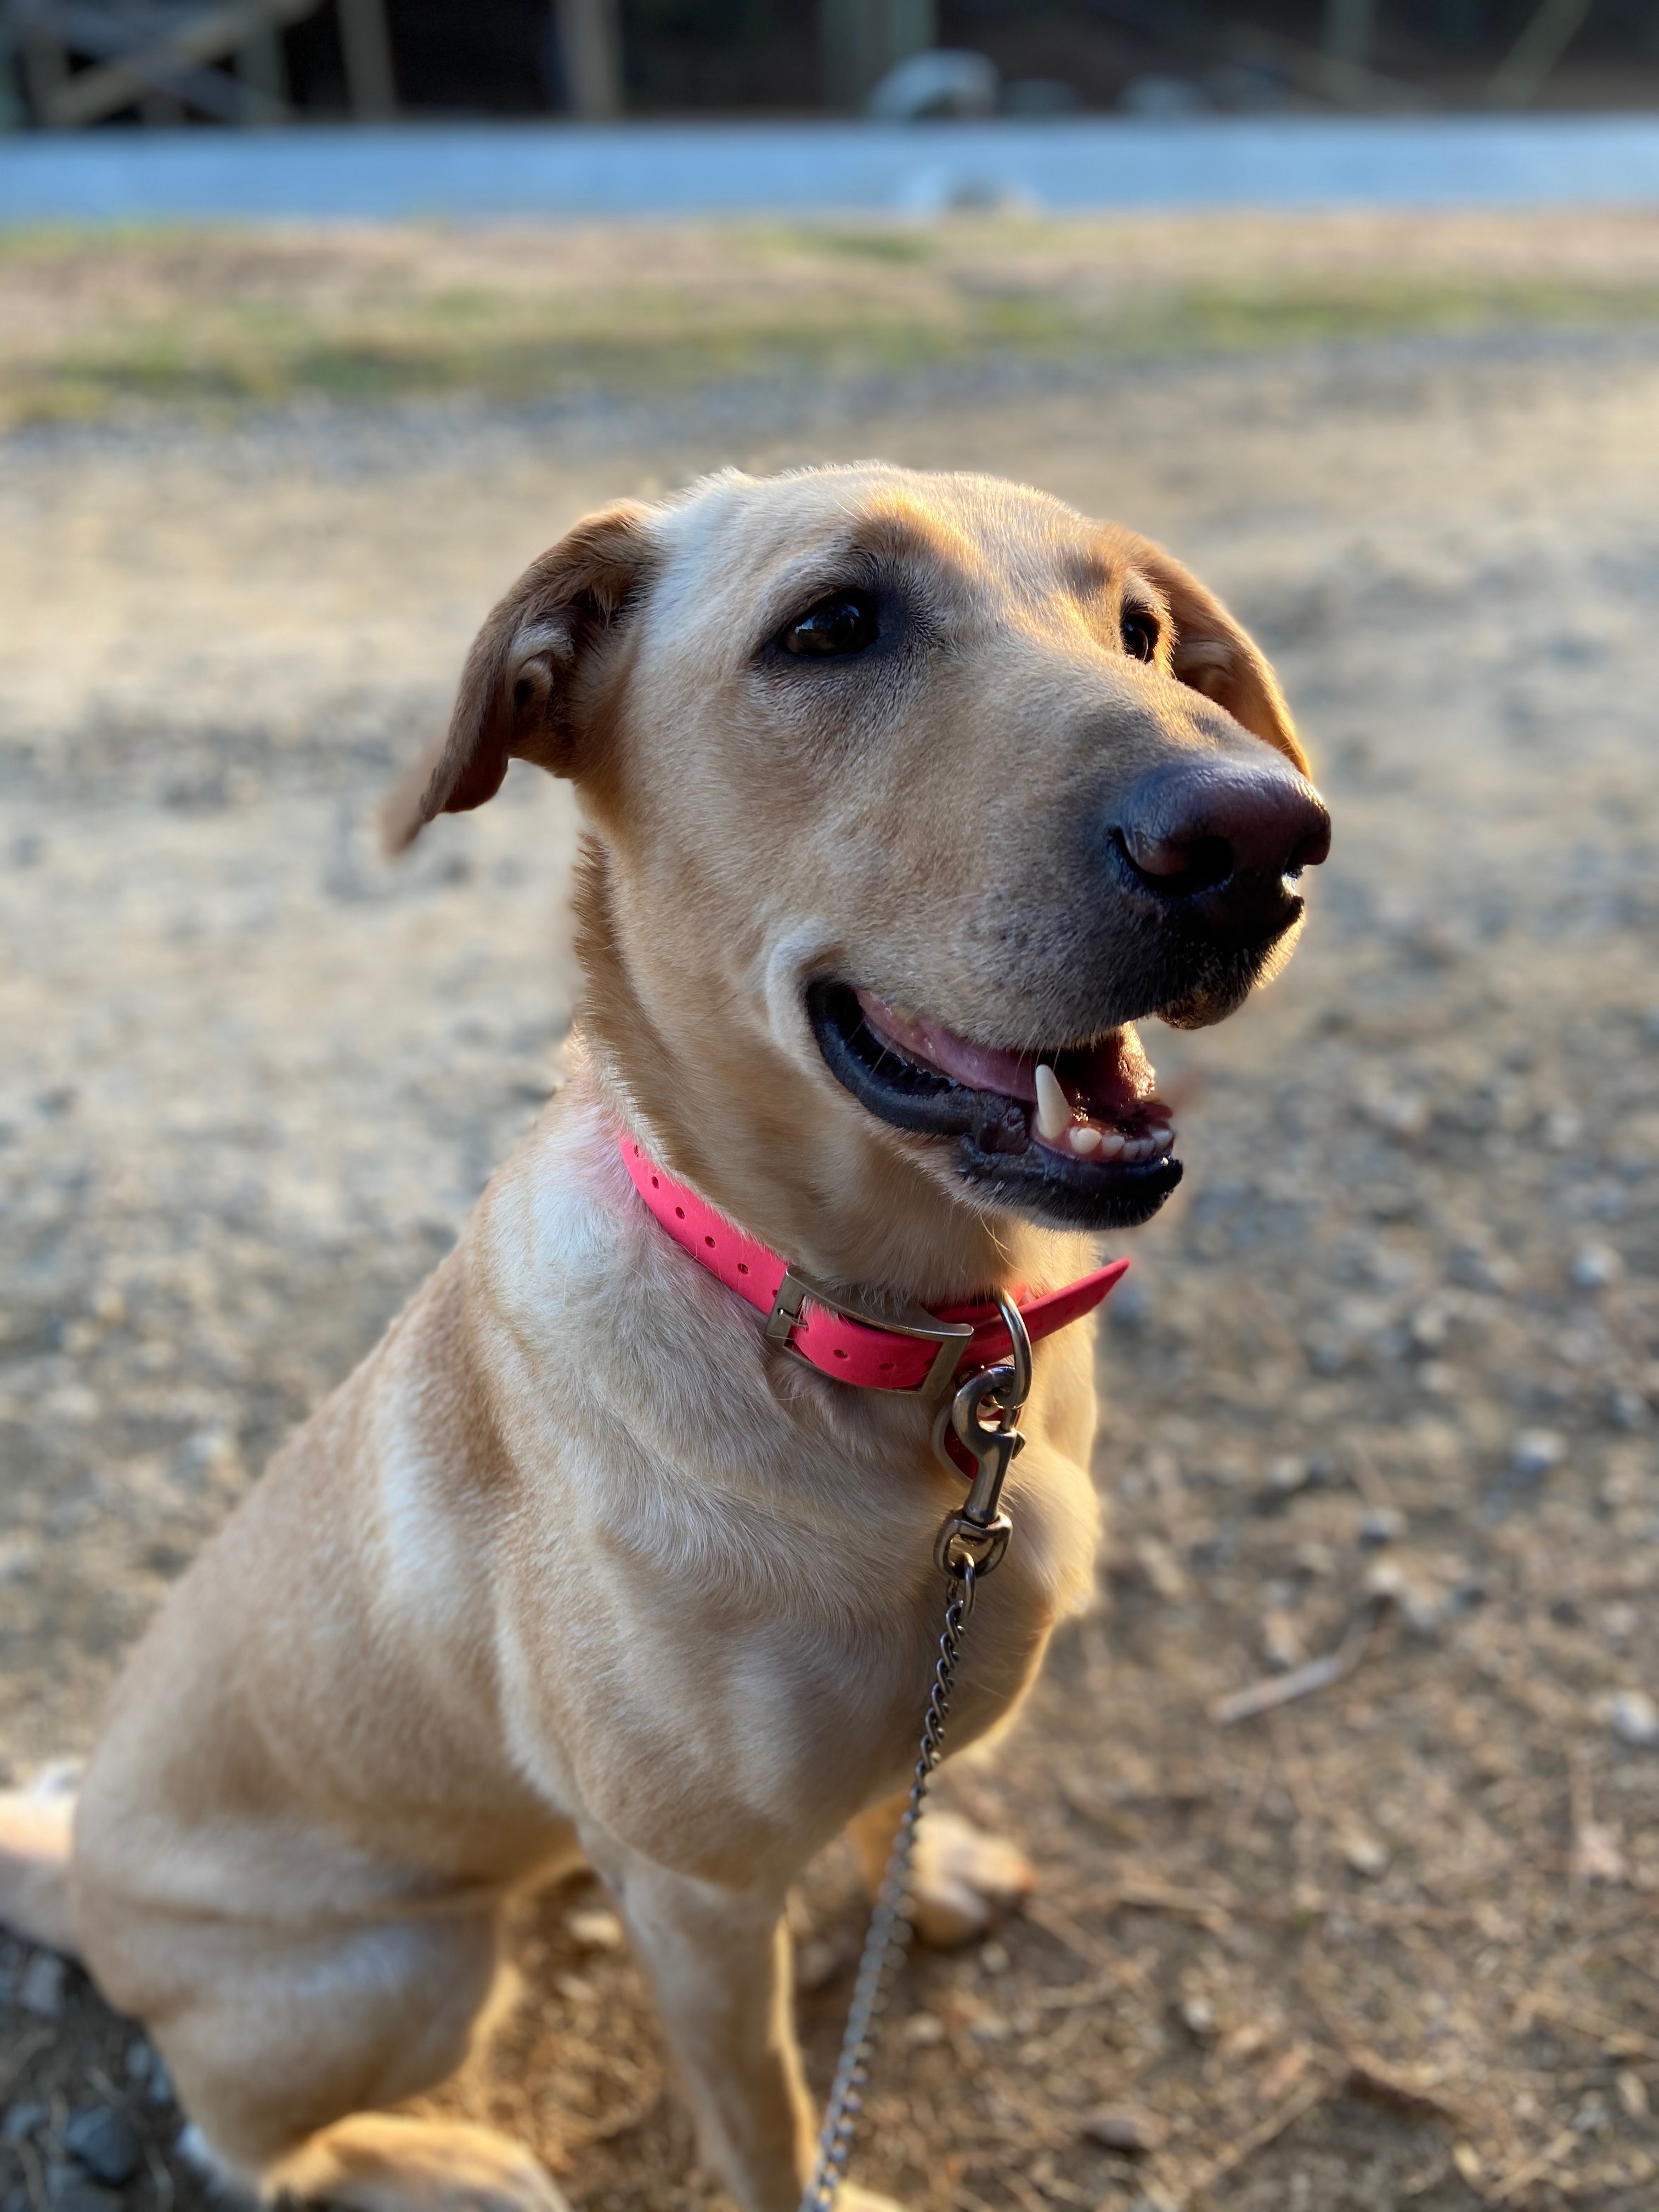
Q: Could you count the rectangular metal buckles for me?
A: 1